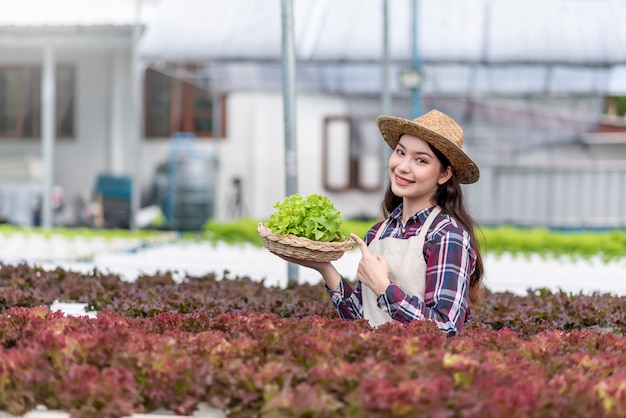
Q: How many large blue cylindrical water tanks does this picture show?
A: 1